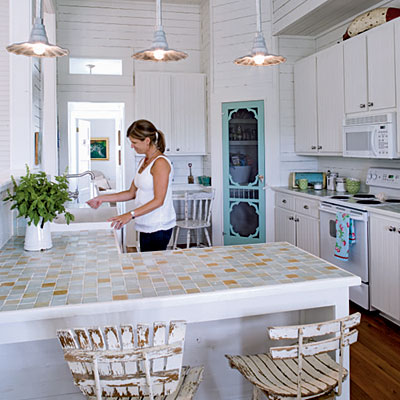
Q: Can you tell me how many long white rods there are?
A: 3